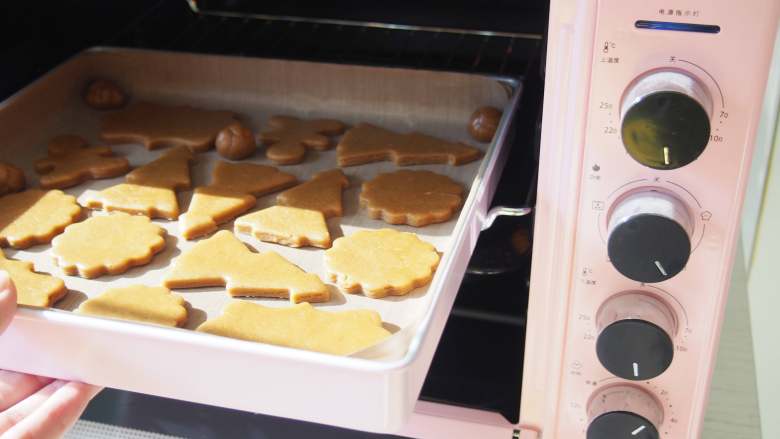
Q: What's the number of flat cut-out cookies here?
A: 15